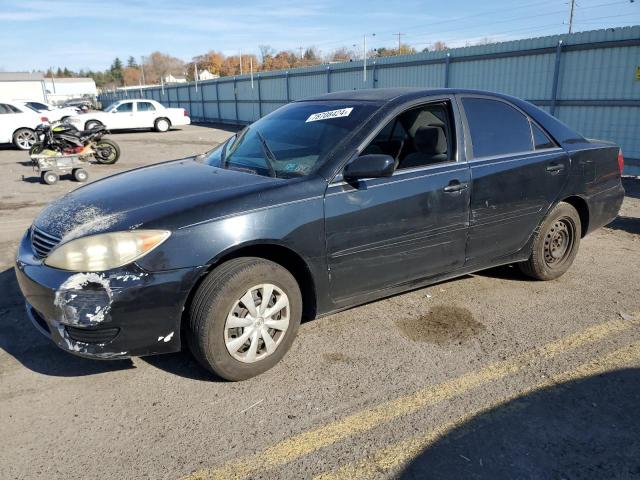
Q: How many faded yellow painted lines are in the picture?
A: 2